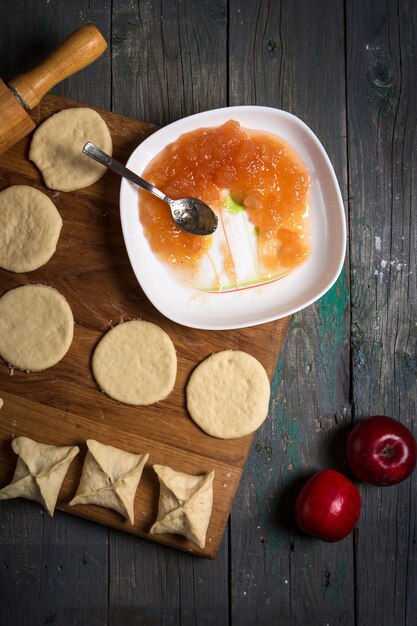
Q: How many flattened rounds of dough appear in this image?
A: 5